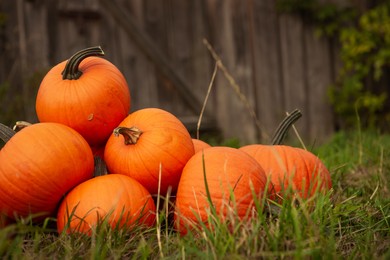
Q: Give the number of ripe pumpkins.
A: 7